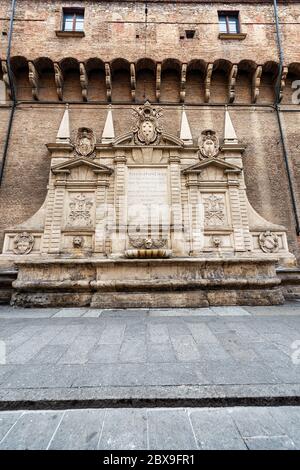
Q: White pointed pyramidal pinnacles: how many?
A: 4